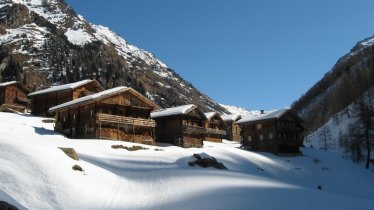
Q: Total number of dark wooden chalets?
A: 7